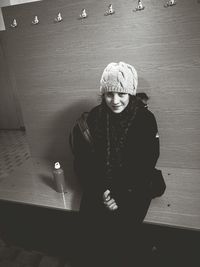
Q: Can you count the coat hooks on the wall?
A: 7